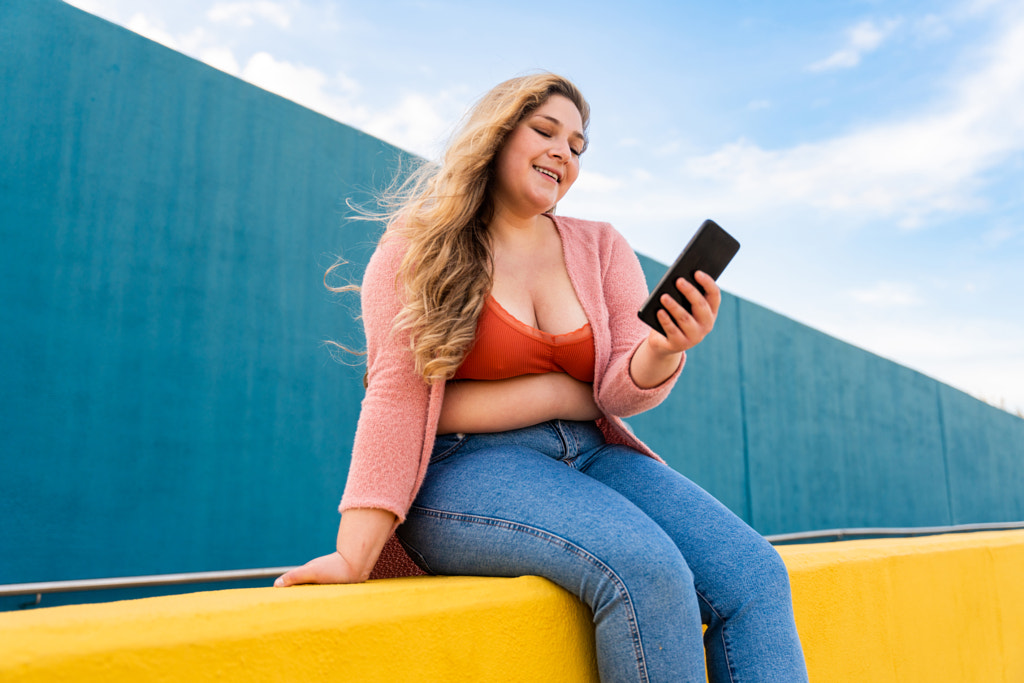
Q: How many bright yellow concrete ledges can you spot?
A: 1